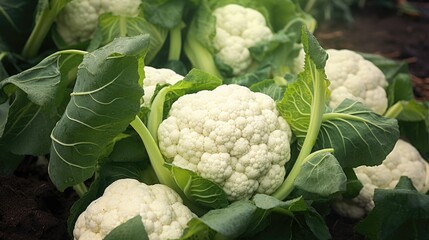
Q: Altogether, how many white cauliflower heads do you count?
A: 7